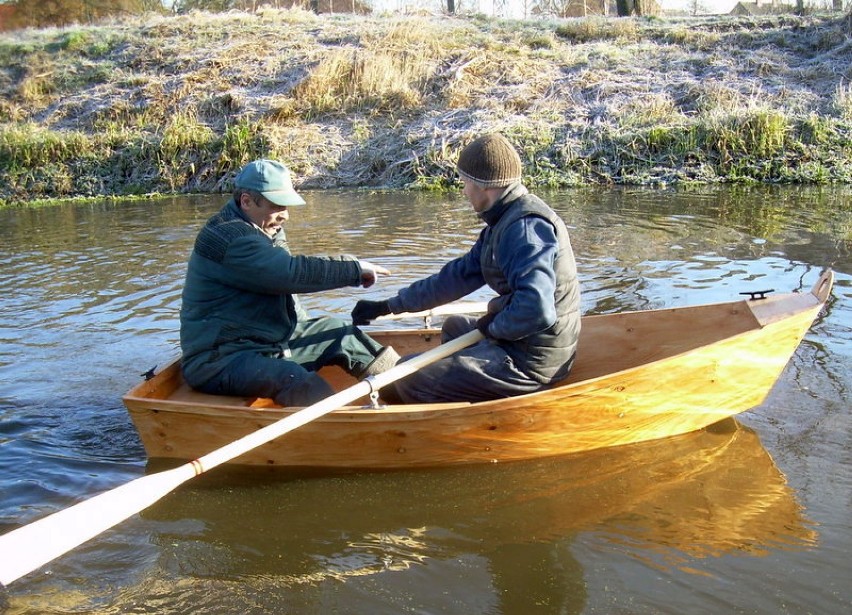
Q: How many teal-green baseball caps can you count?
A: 1